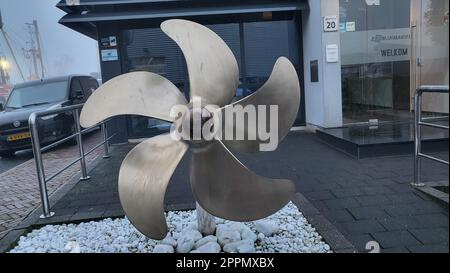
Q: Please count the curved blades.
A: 5